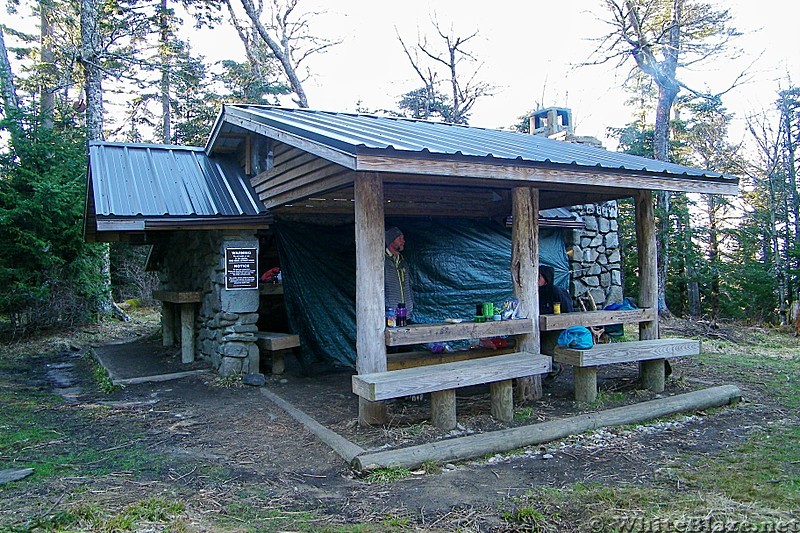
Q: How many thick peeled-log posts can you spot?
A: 3